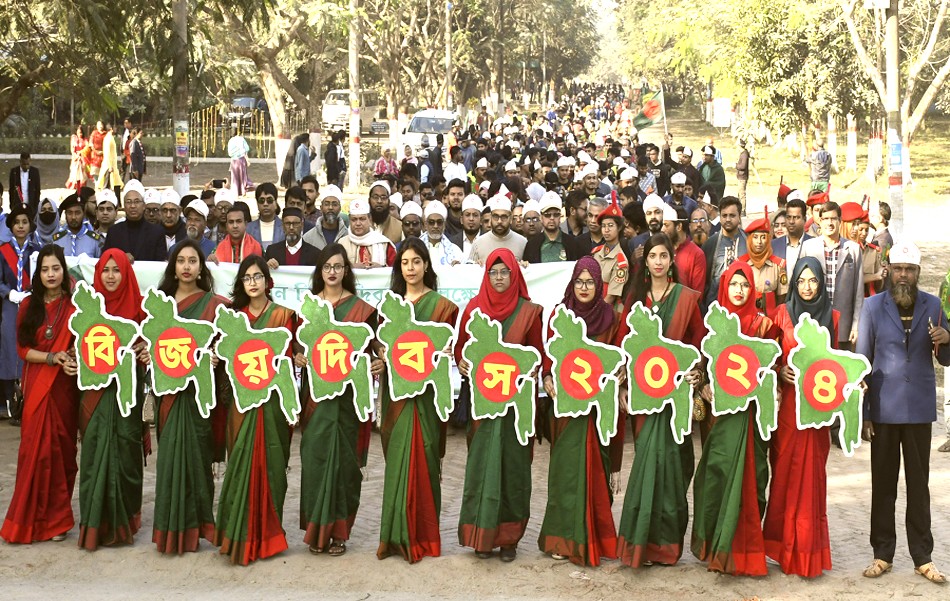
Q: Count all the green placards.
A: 10